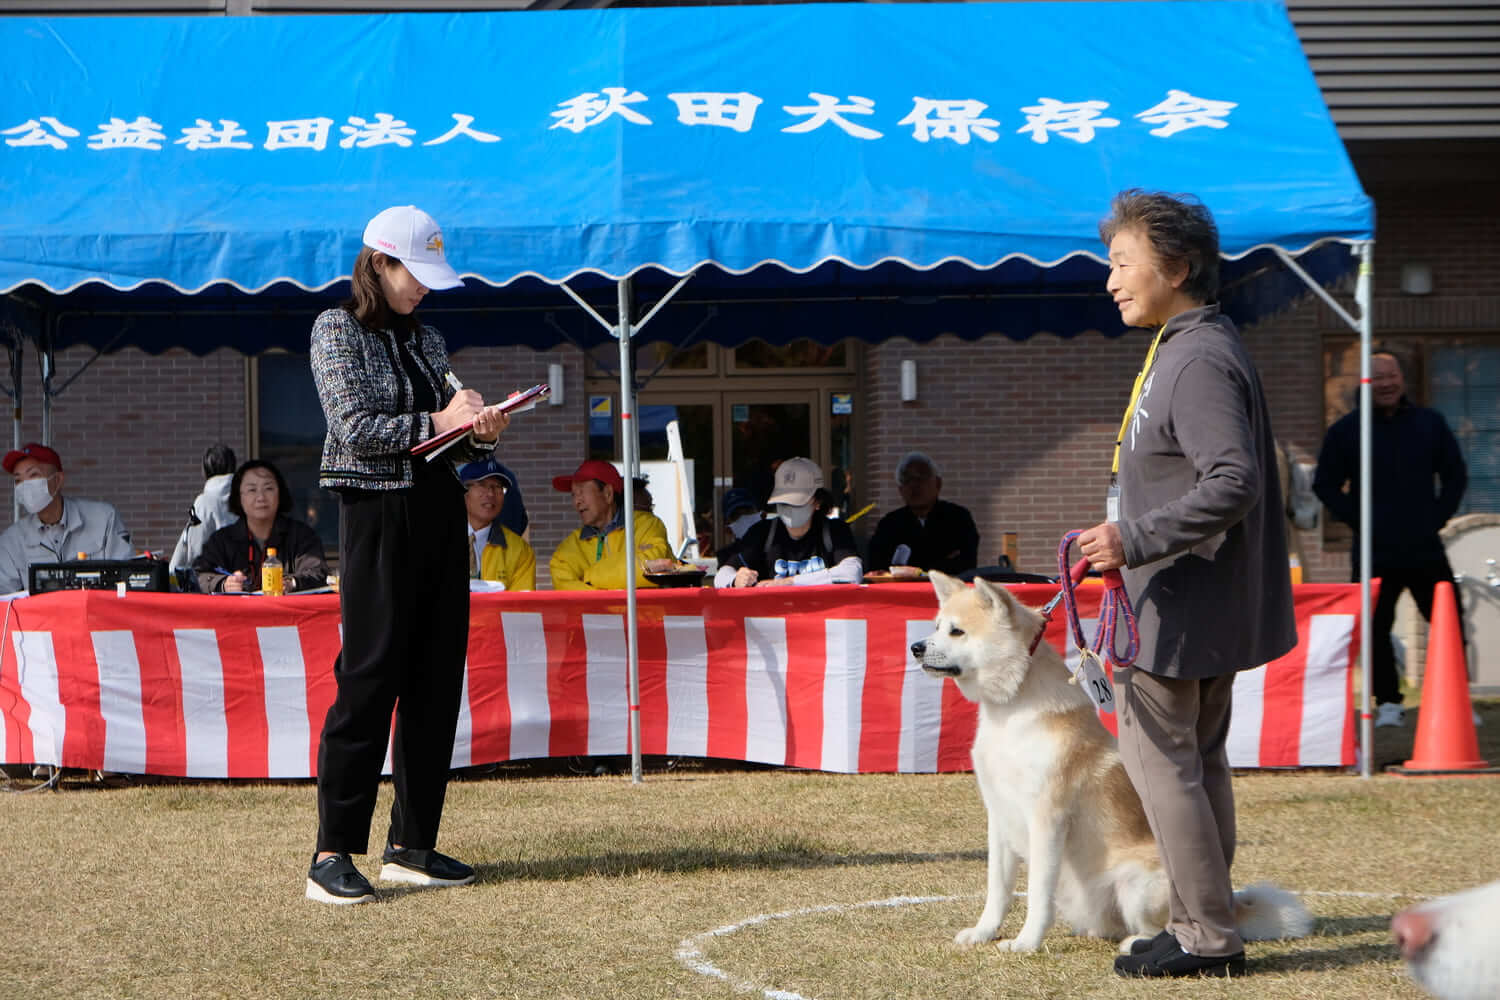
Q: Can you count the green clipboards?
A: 0